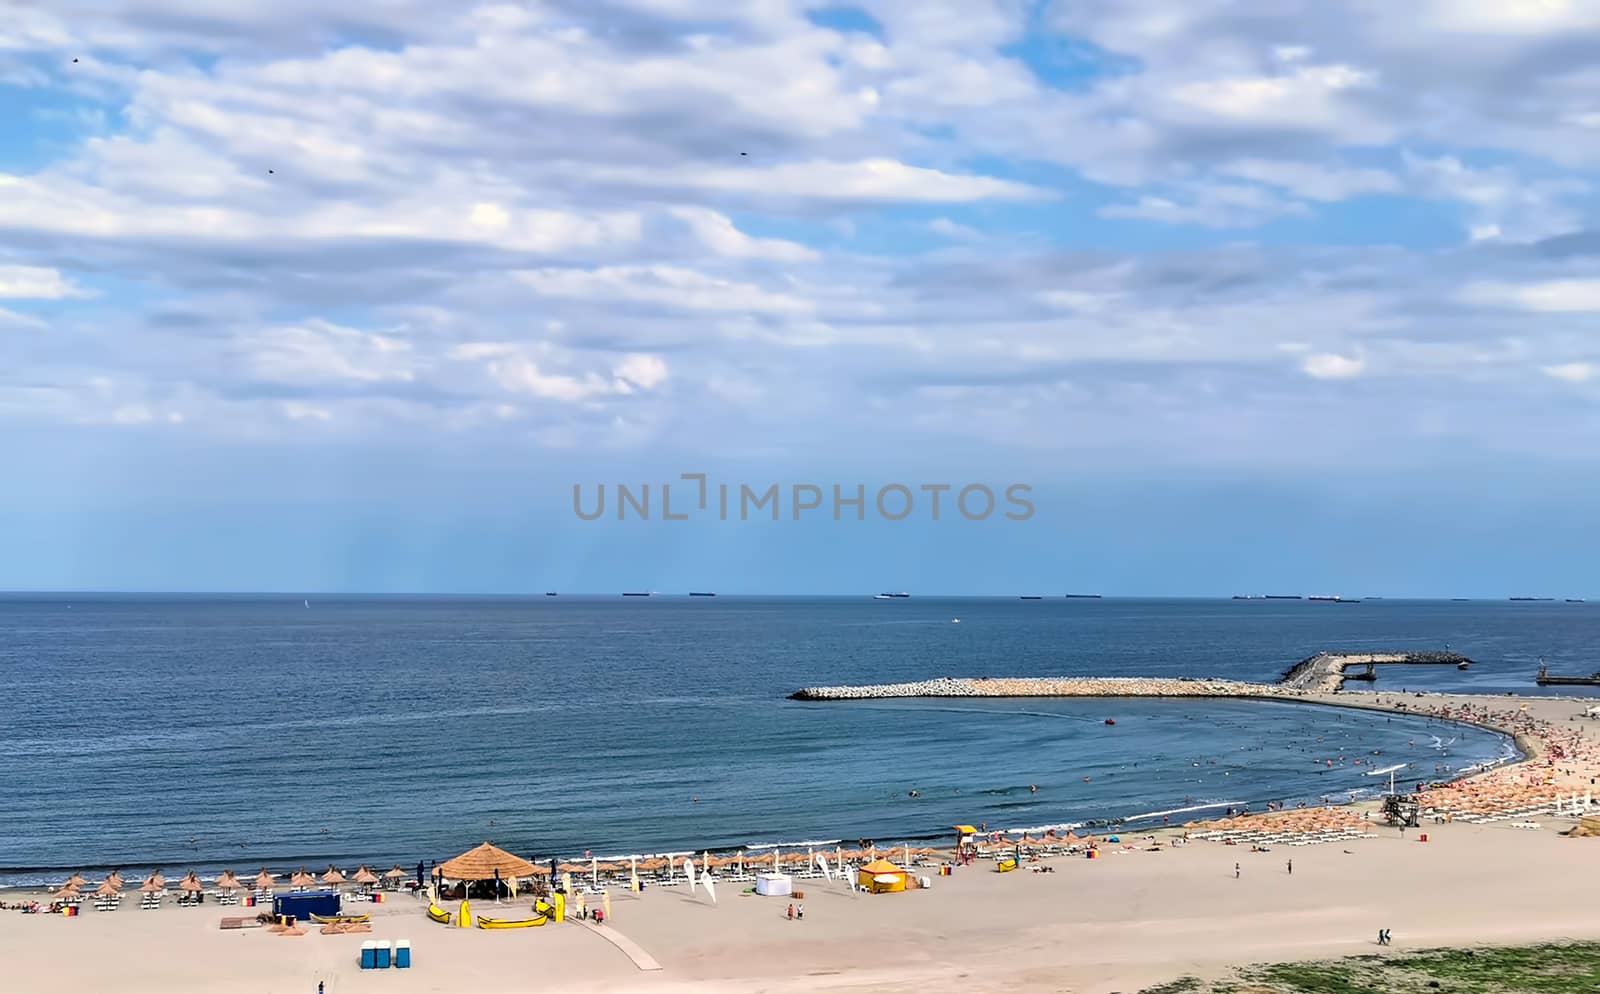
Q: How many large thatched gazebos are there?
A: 1